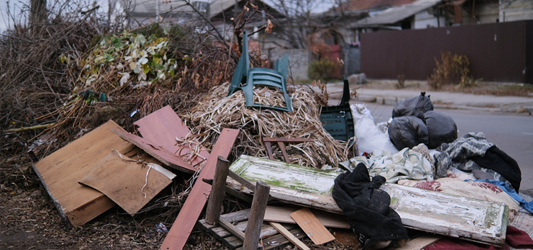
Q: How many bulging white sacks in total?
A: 1